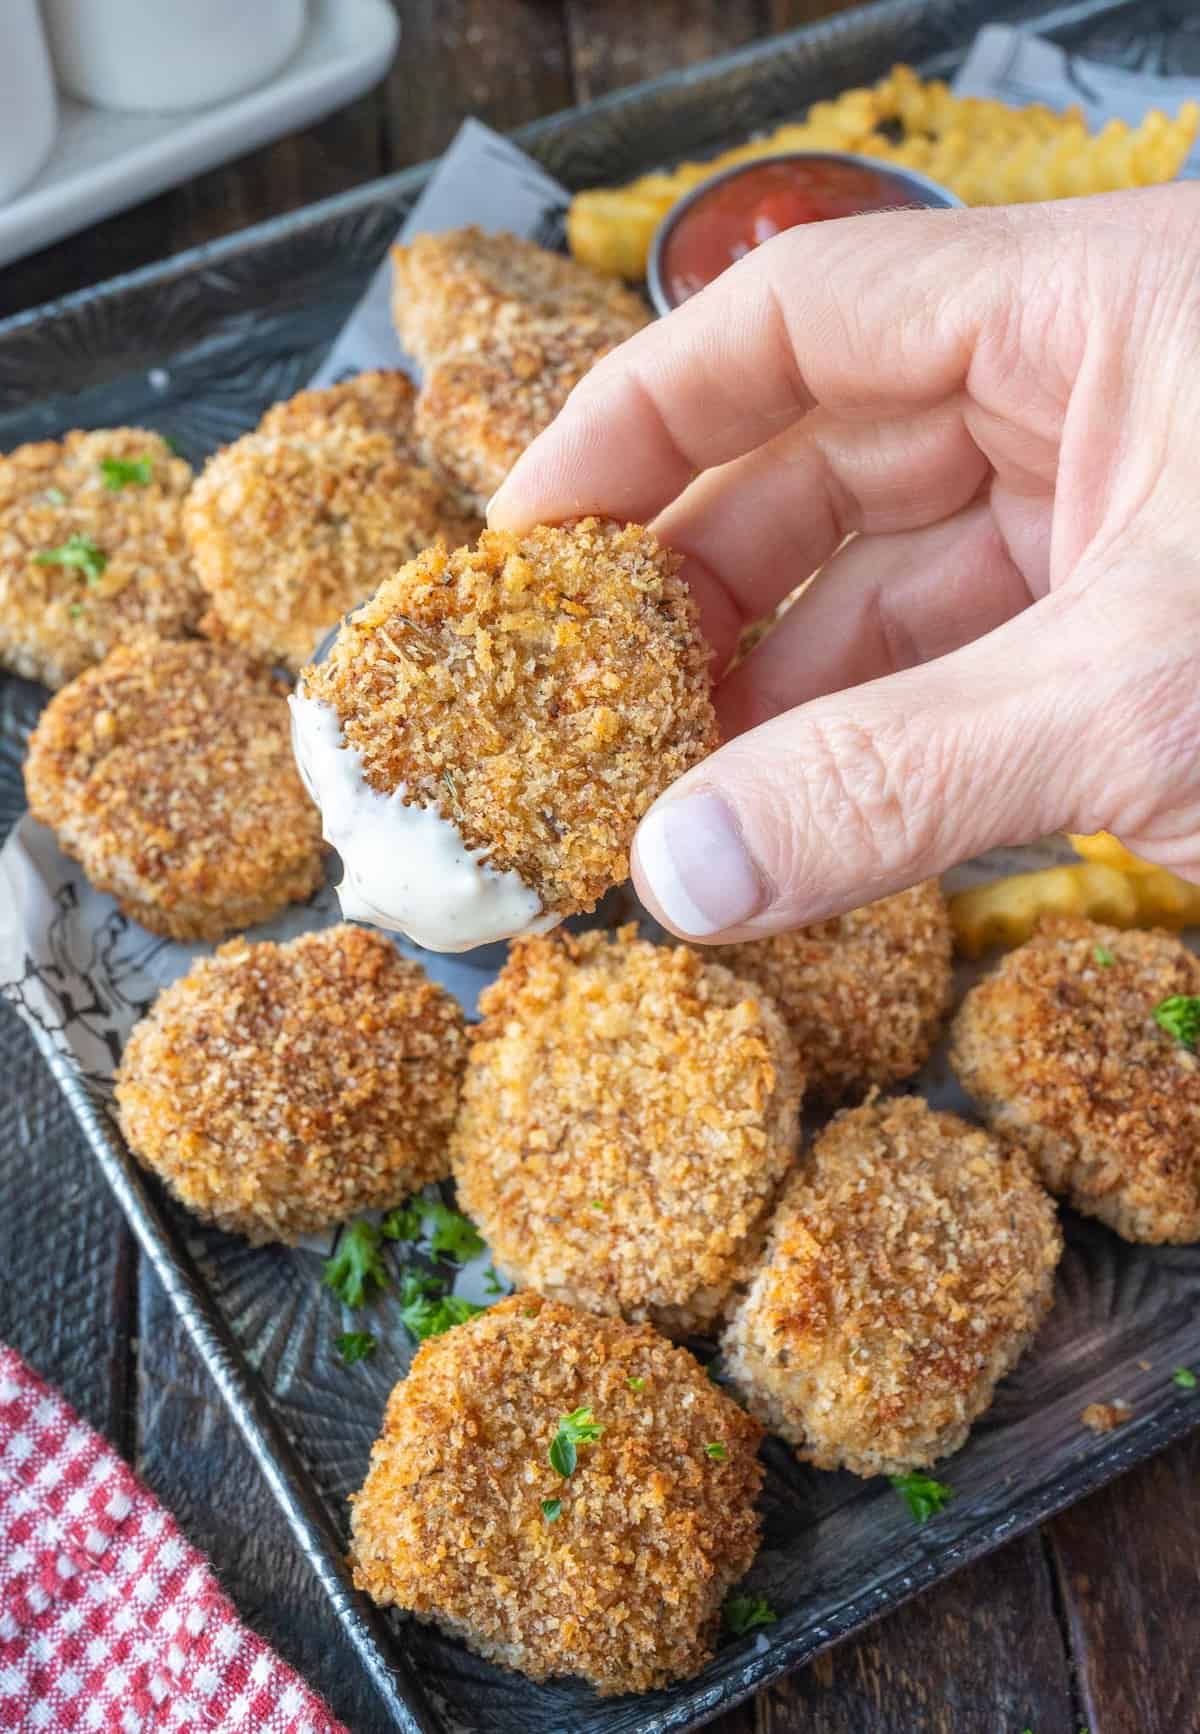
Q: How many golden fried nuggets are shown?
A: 13